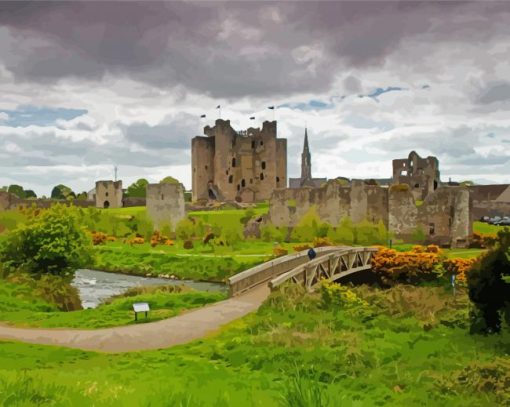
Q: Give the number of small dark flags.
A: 4